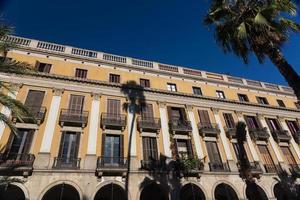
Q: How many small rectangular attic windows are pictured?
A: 10